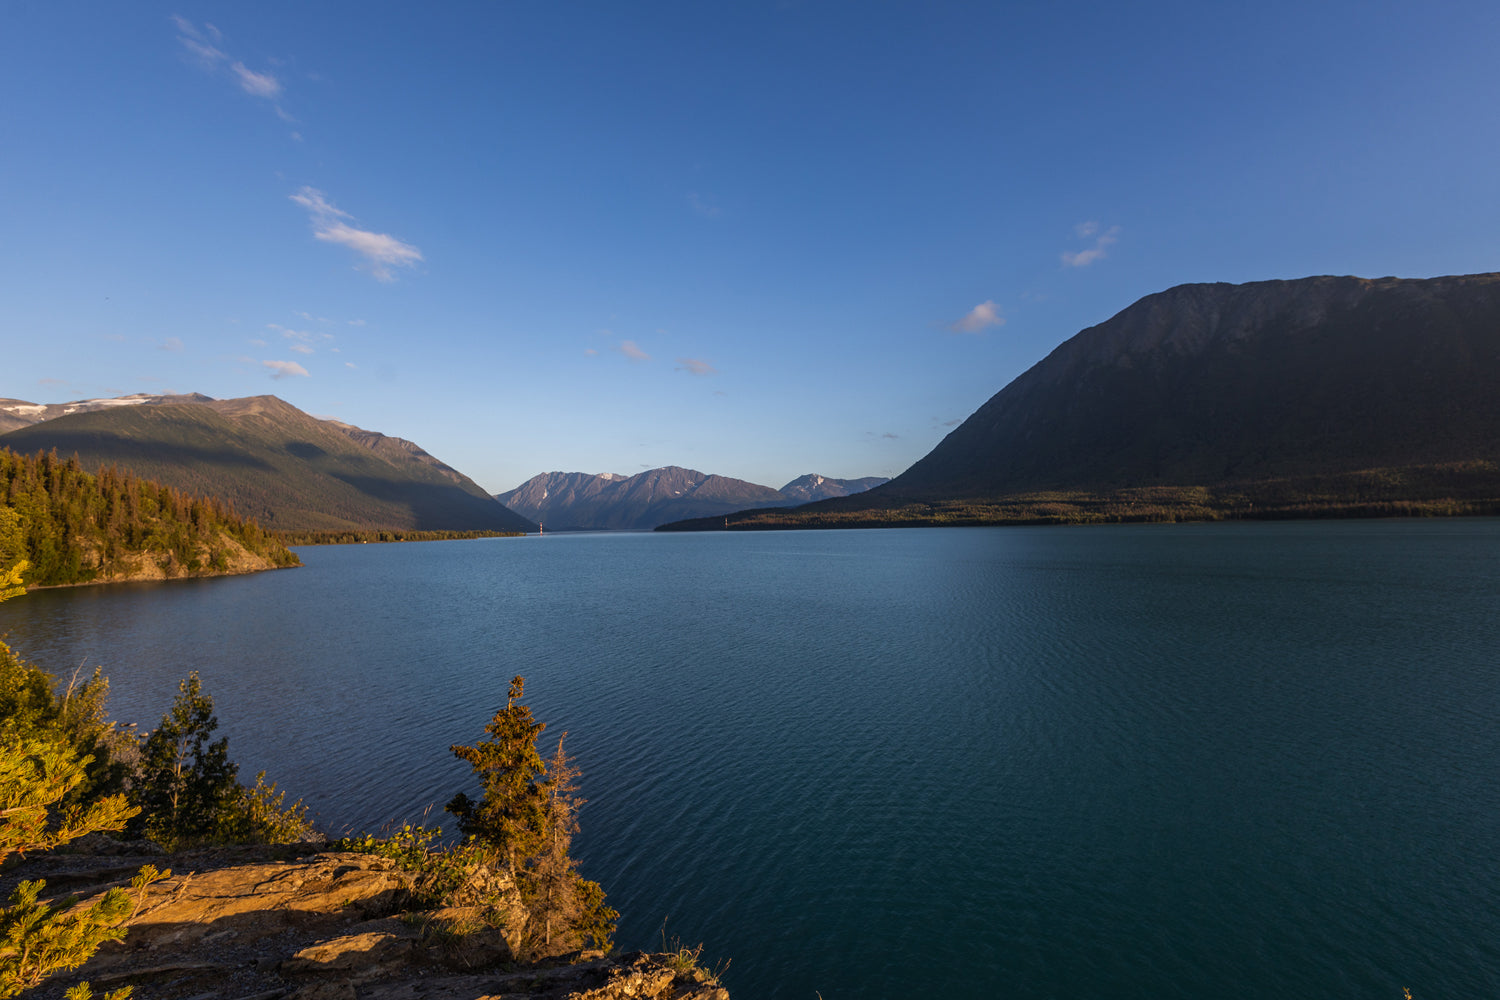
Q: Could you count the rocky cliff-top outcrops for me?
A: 1